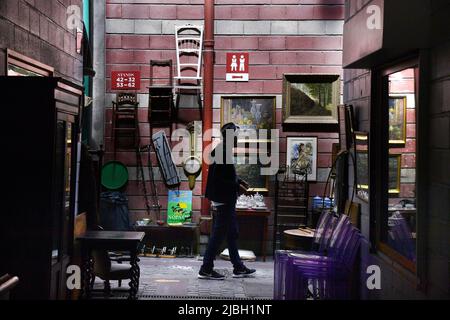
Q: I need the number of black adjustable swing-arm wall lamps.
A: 0